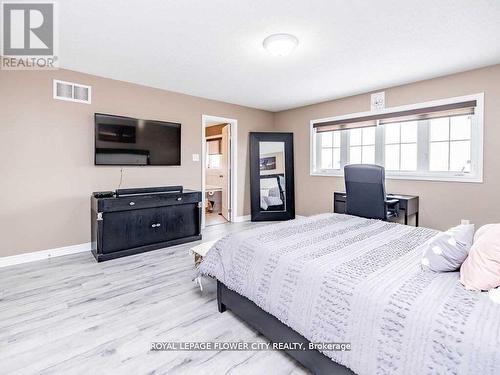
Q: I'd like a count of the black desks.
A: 1